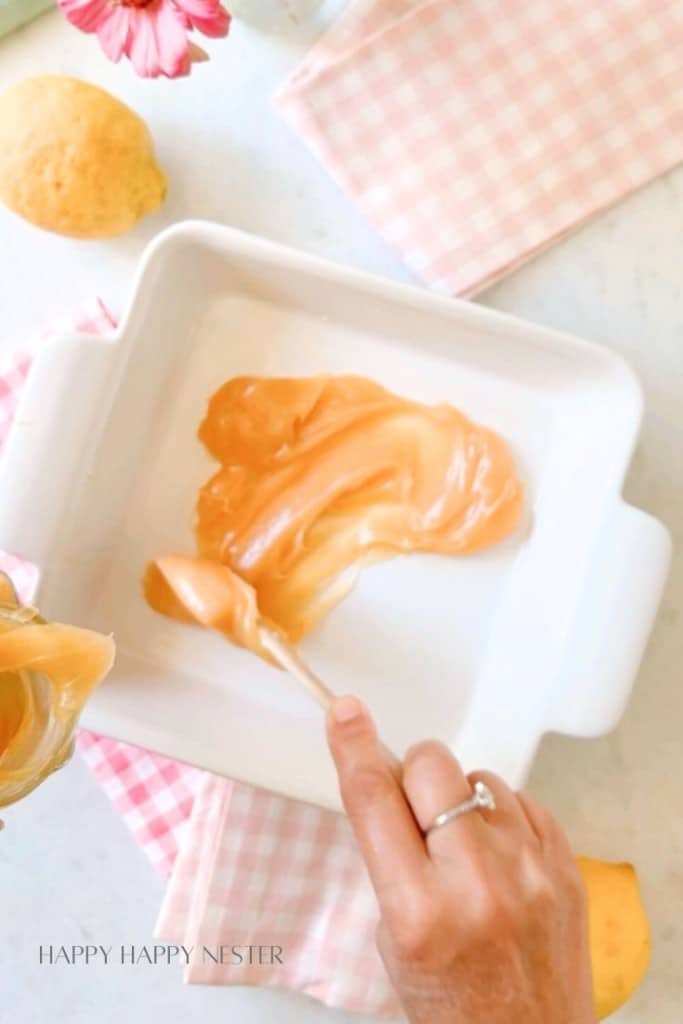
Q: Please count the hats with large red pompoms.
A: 0